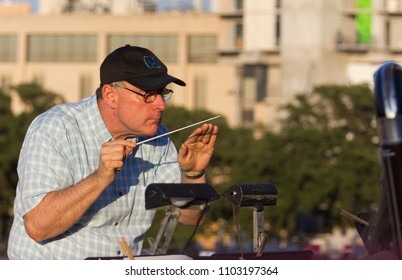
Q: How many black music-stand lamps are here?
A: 2